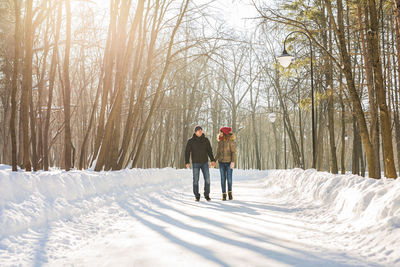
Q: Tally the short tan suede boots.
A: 2